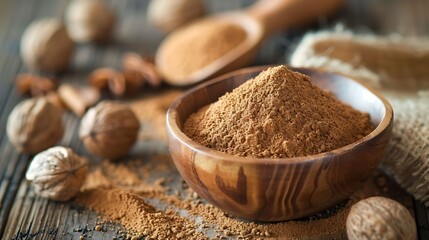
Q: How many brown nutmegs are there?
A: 7